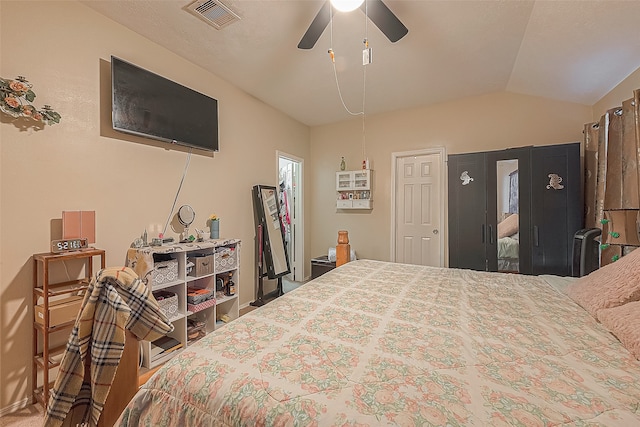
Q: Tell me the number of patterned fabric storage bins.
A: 3